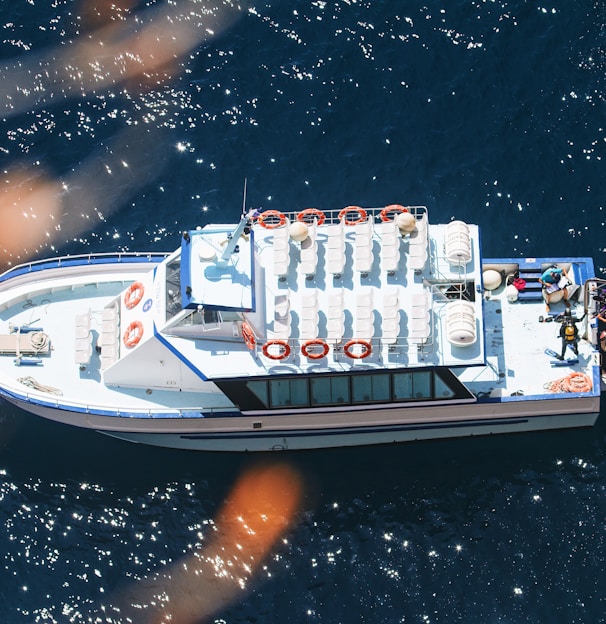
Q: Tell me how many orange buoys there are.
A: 11